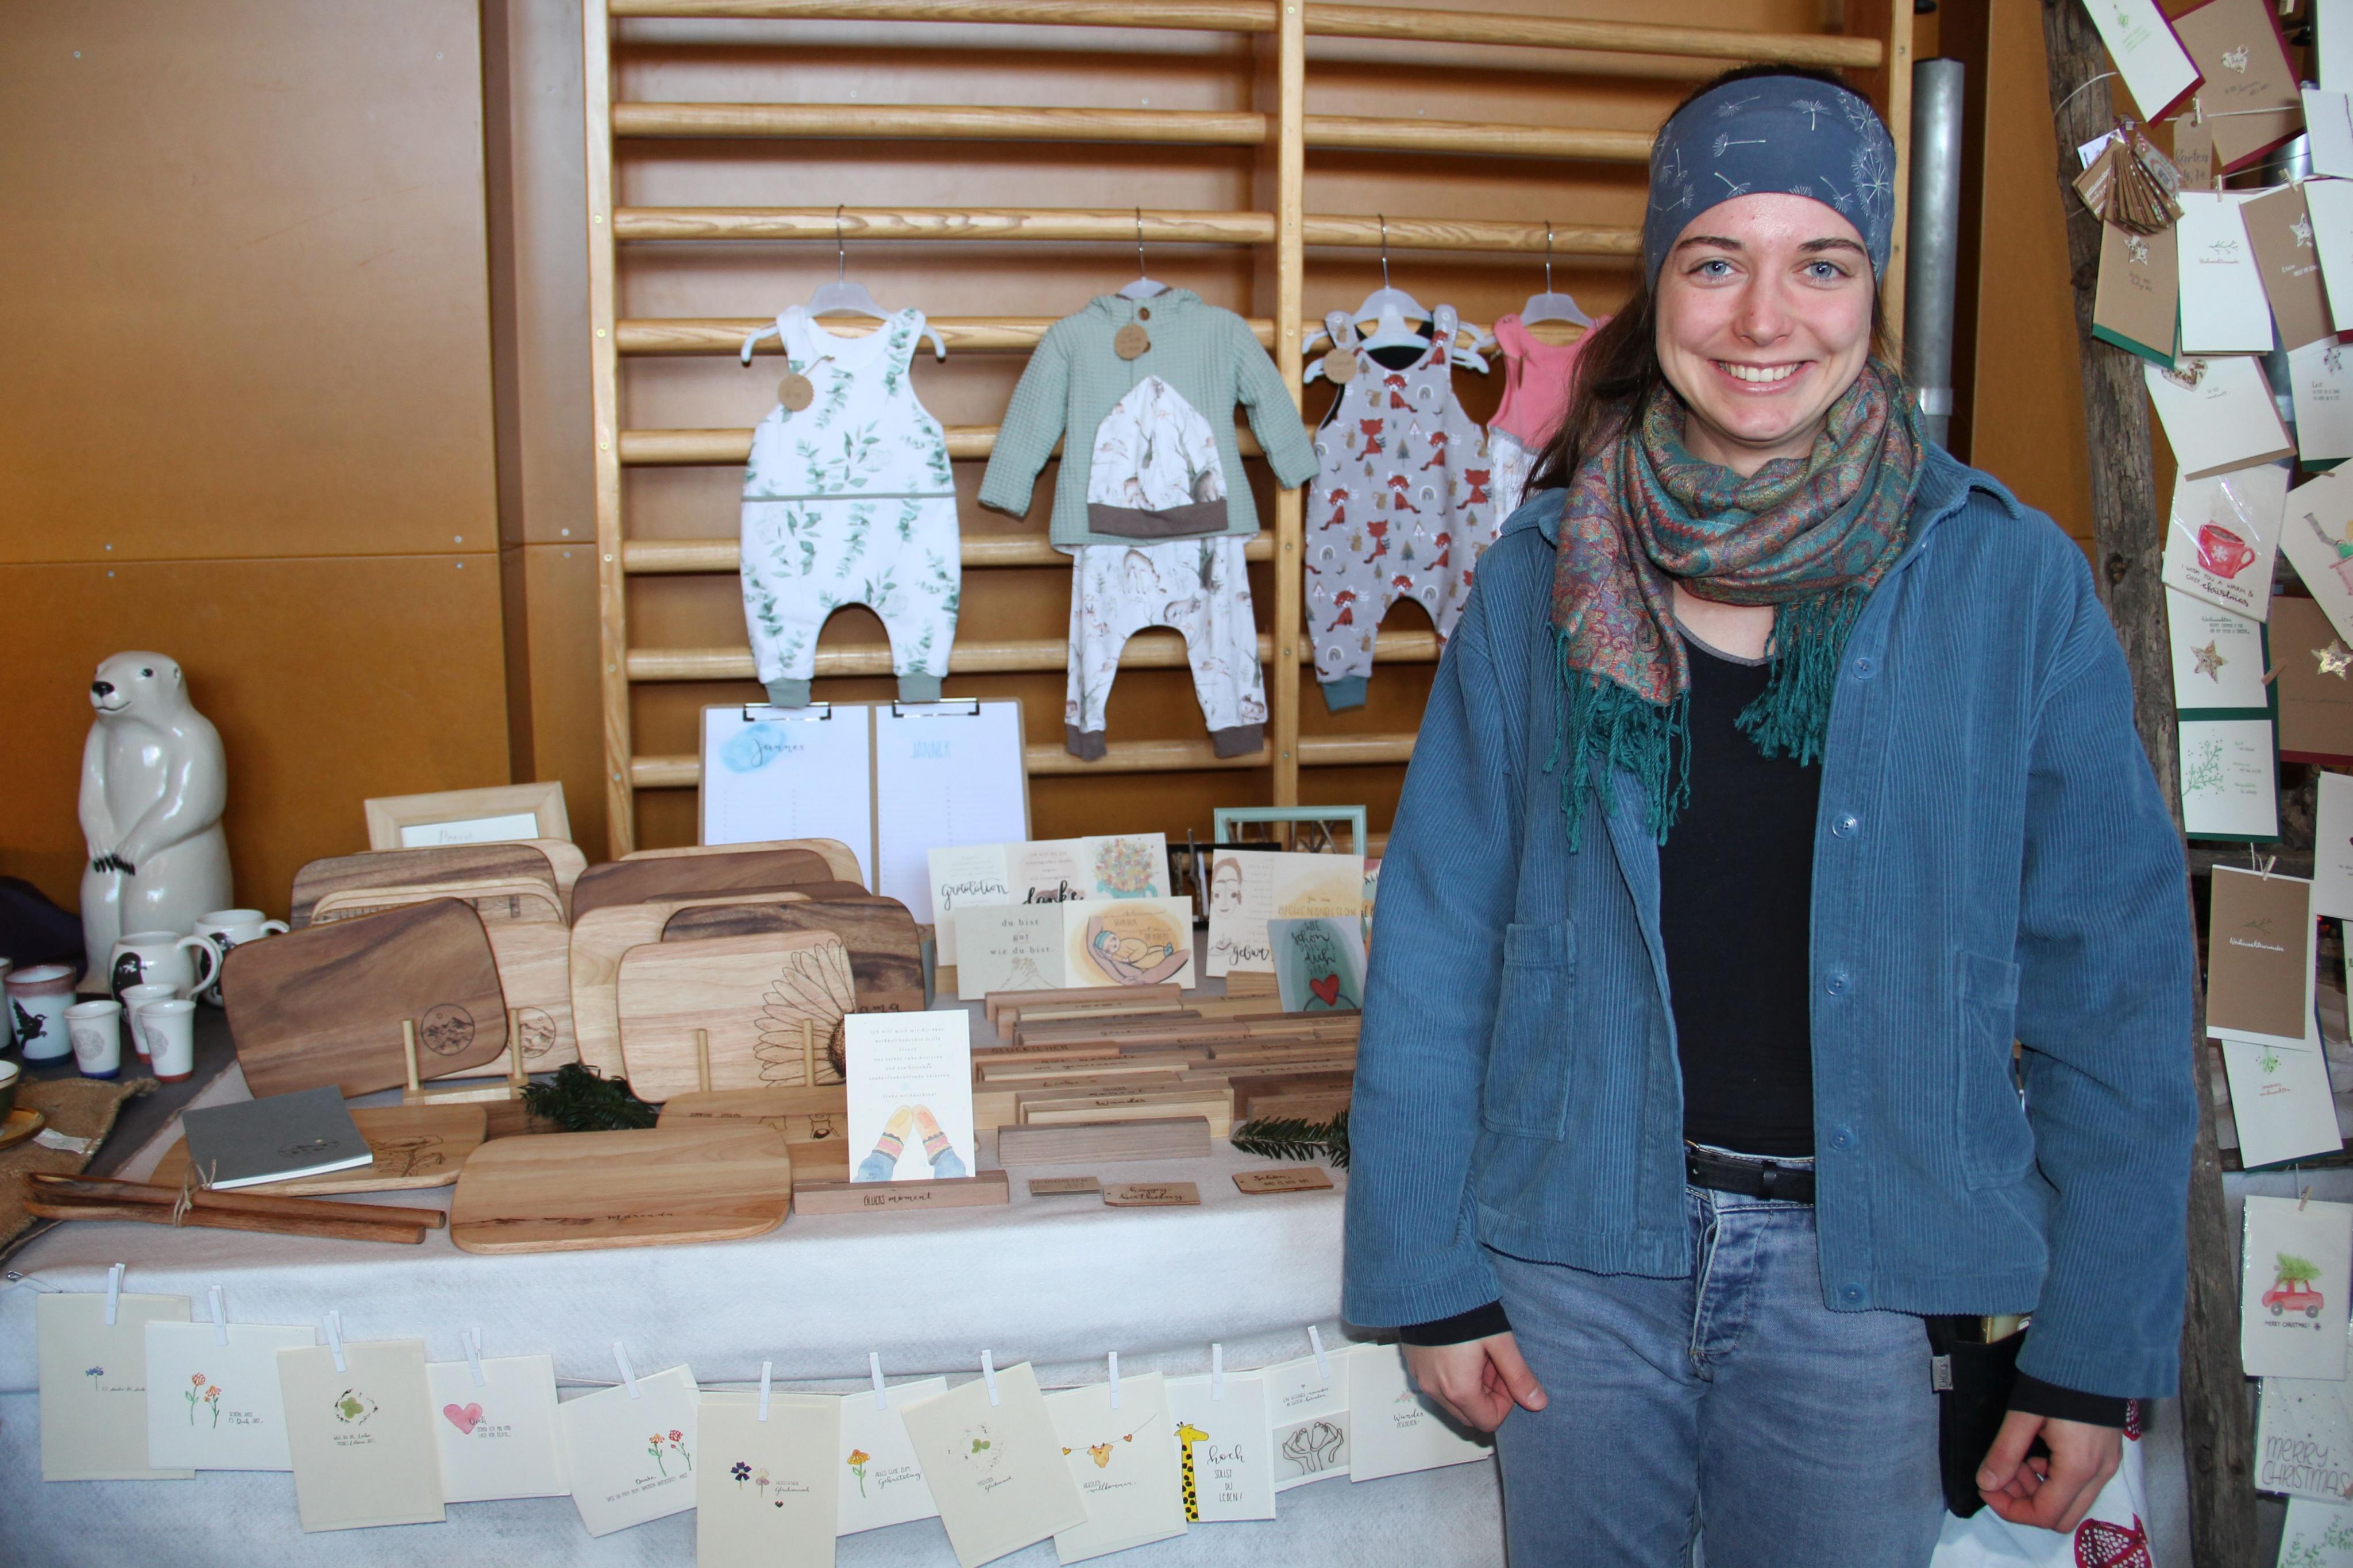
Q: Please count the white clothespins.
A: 11